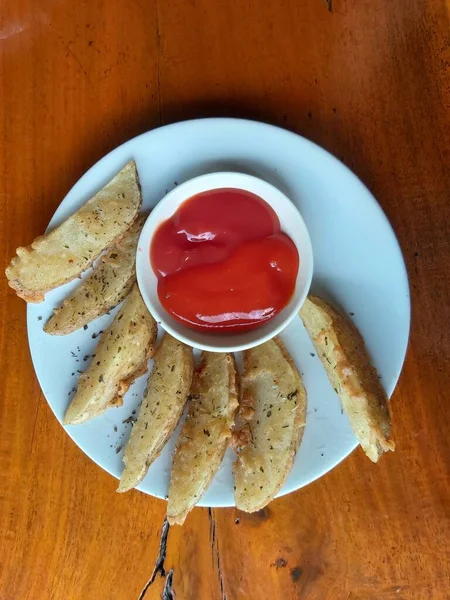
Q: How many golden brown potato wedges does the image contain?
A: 7